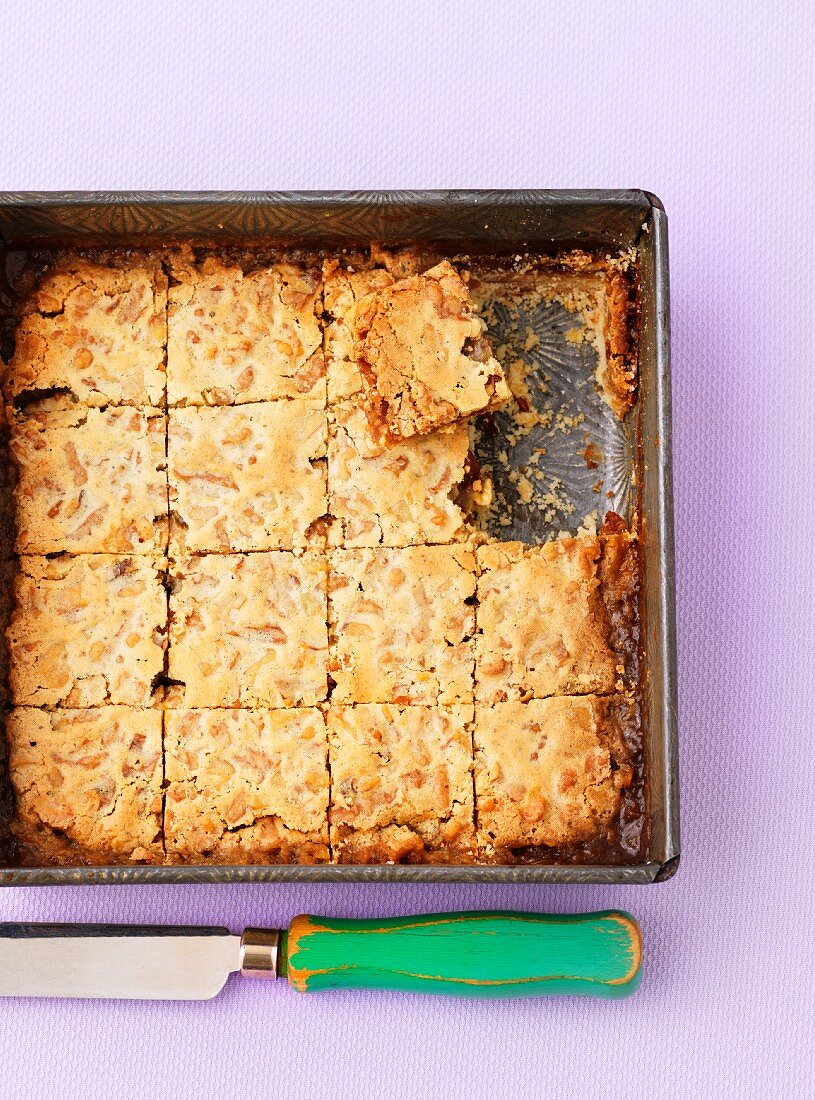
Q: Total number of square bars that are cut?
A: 15